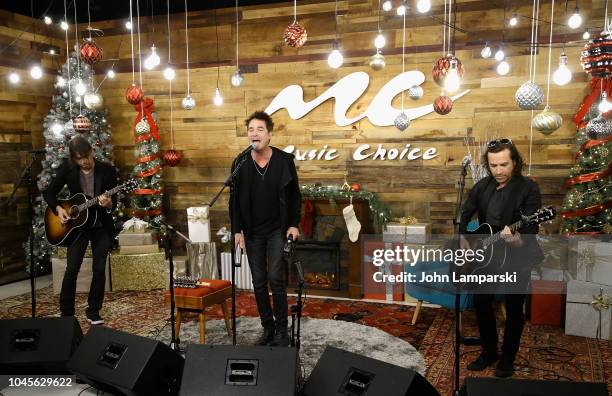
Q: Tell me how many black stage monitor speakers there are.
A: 5